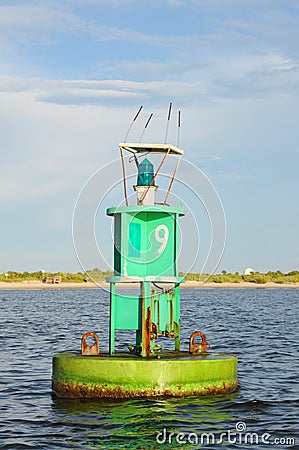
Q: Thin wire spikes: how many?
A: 4